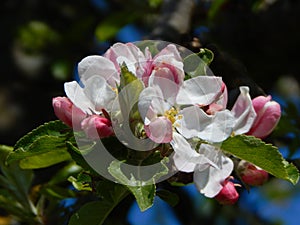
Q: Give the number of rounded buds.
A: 5